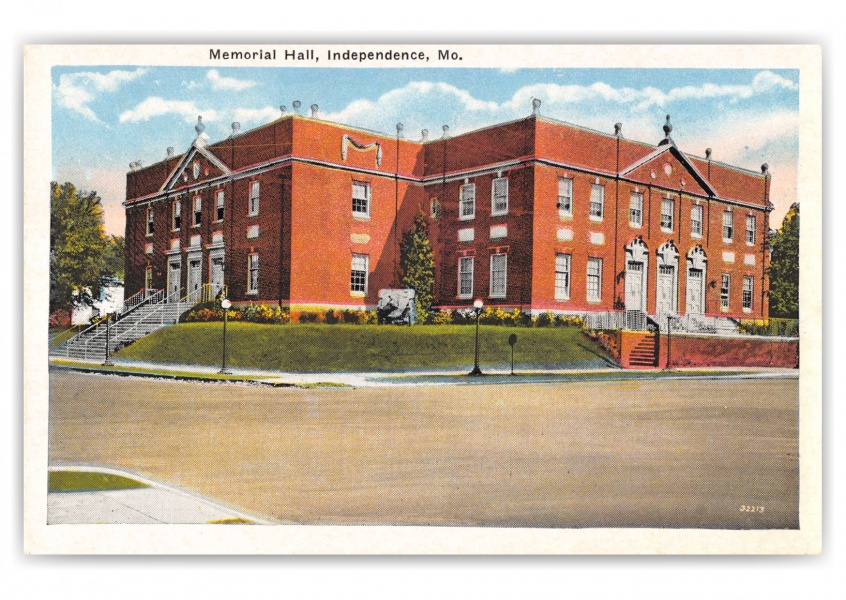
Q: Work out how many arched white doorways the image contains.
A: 3